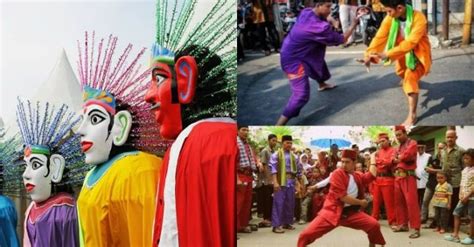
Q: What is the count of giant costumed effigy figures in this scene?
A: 3